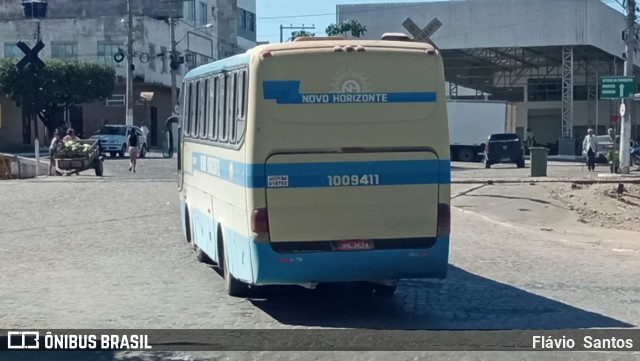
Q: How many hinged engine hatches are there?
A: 1